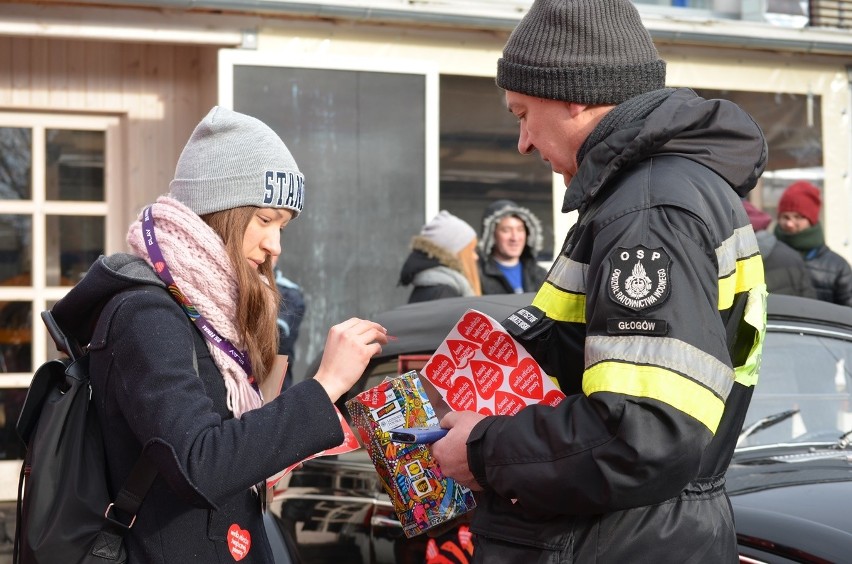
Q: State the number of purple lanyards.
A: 1